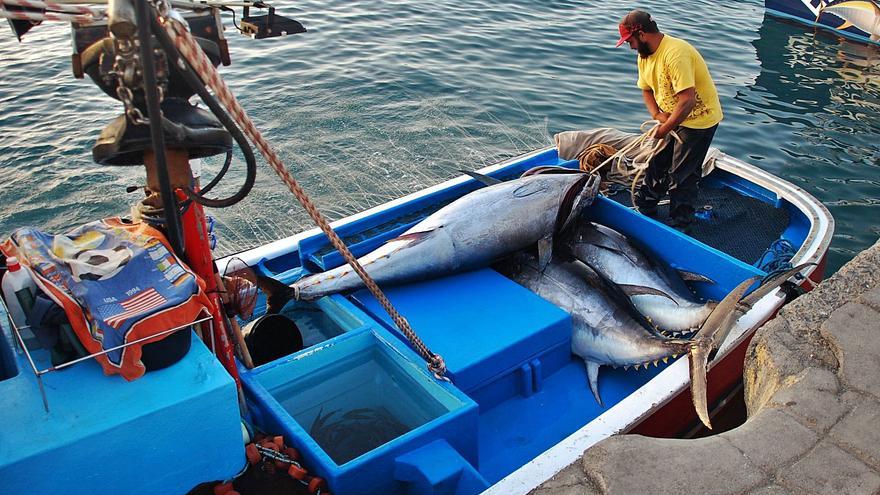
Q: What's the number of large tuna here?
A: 3